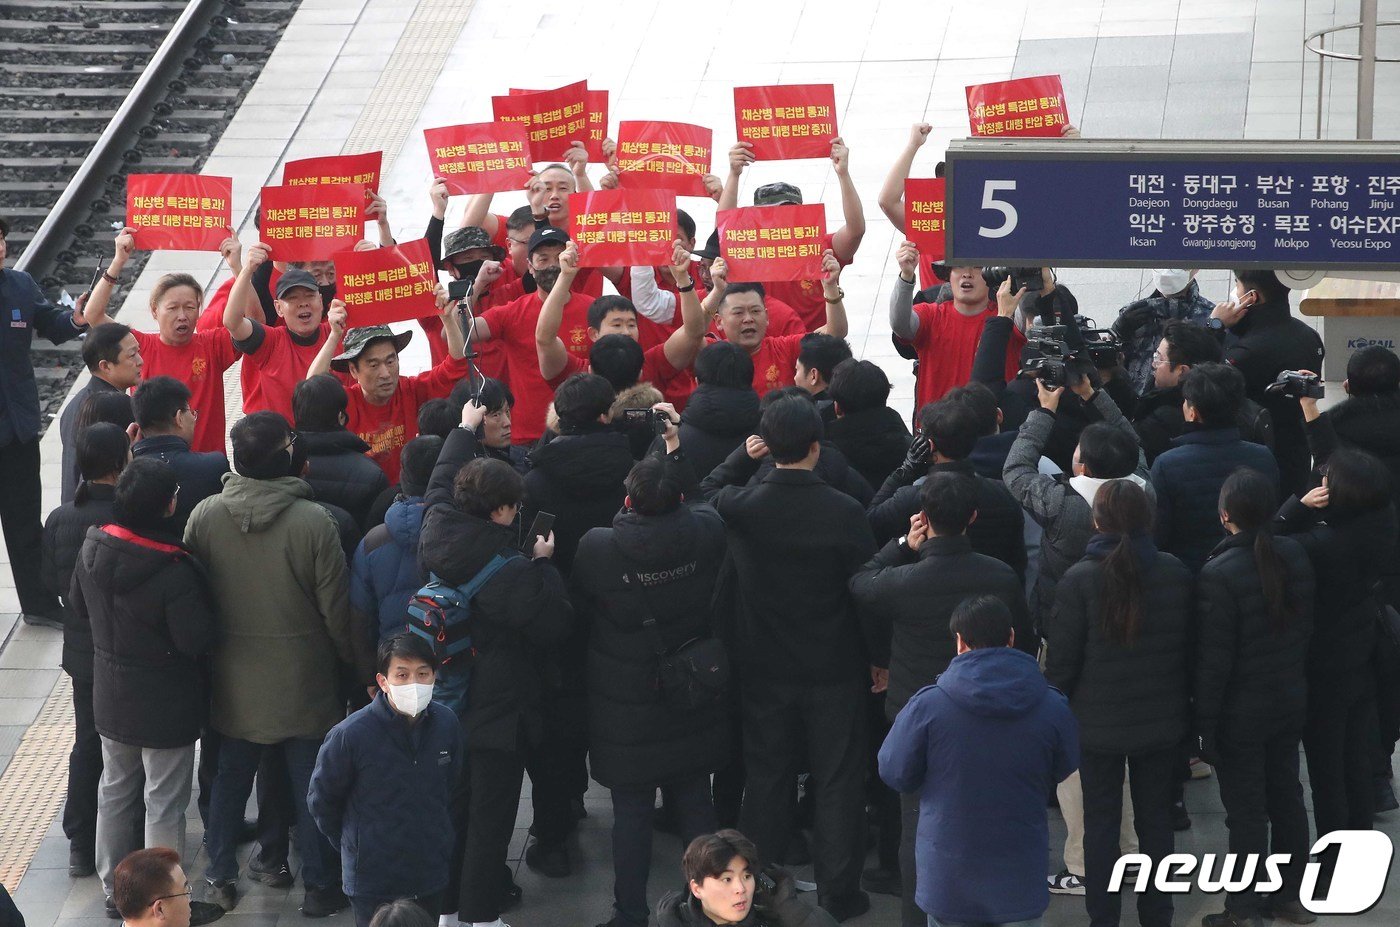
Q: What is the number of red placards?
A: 13